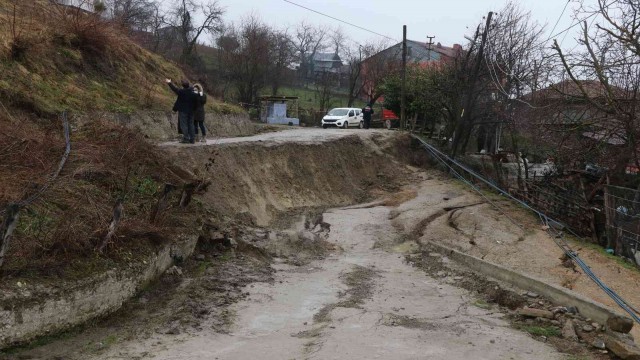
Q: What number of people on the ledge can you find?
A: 2